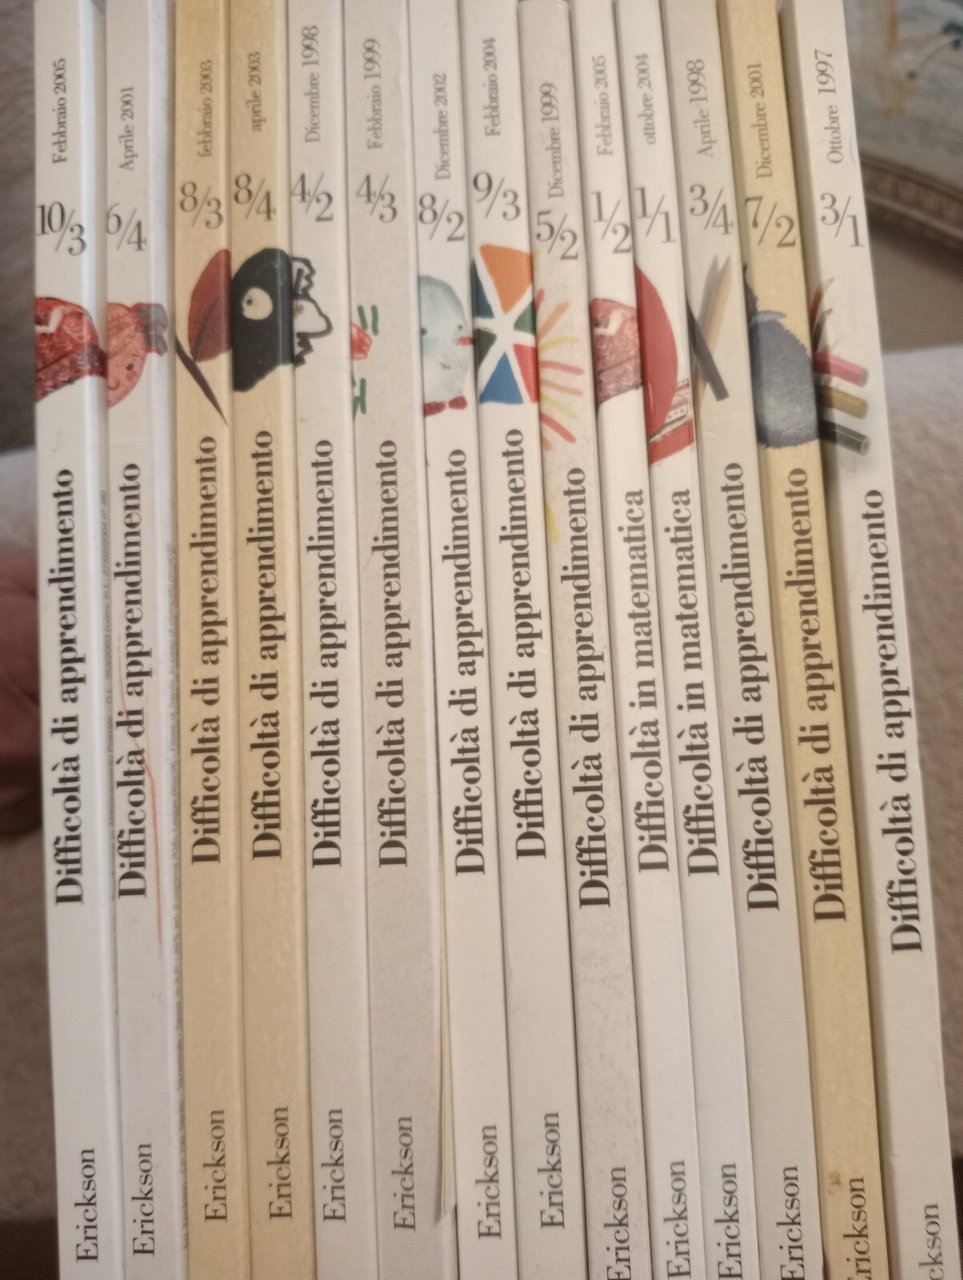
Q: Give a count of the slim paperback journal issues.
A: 14